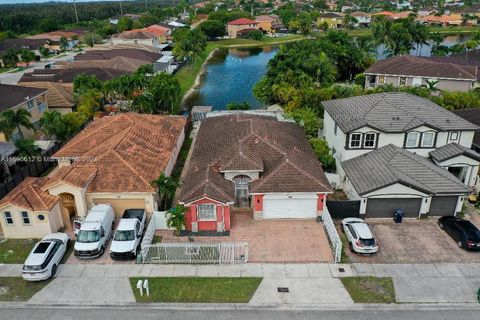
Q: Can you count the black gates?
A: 1